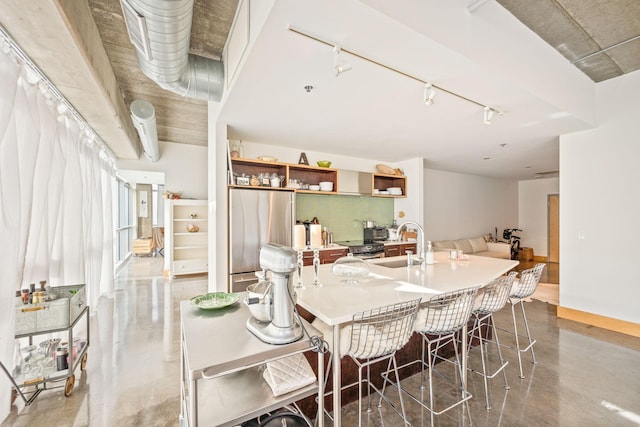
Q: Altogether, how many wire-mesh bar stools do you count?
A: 4